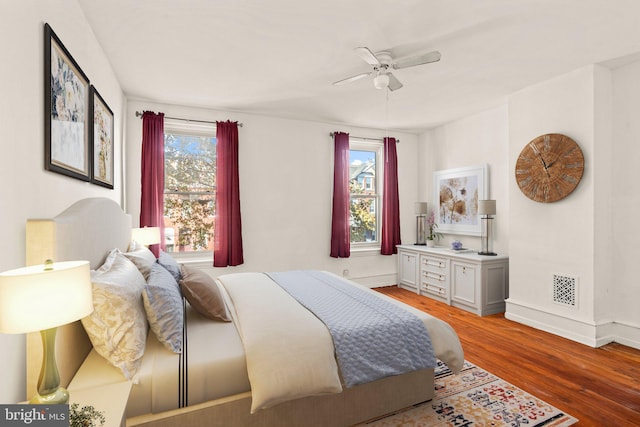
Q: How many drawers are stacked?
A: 3